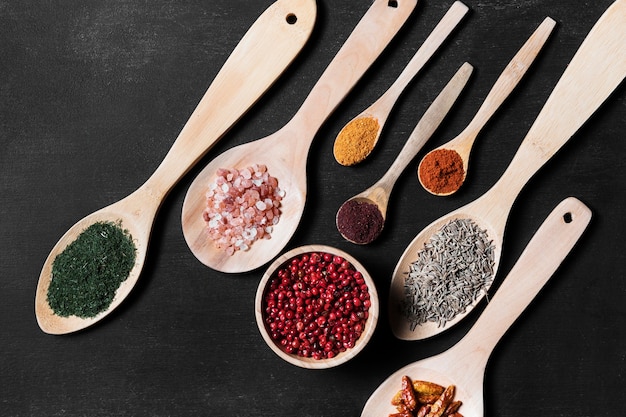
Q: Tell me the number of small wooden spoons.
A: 3